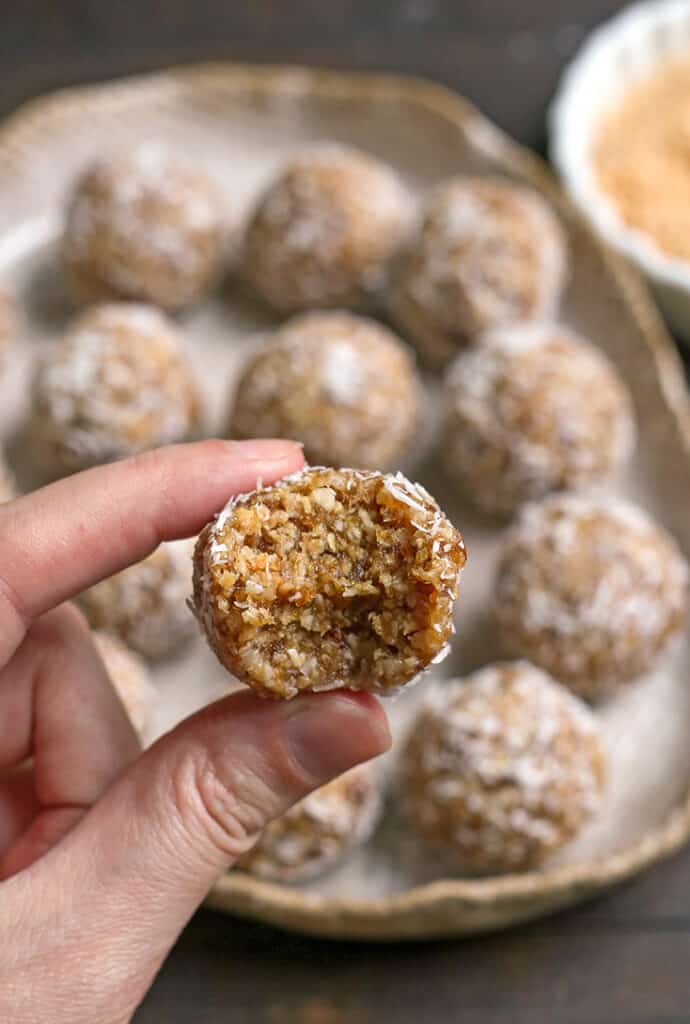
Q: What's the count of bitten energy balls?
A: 1